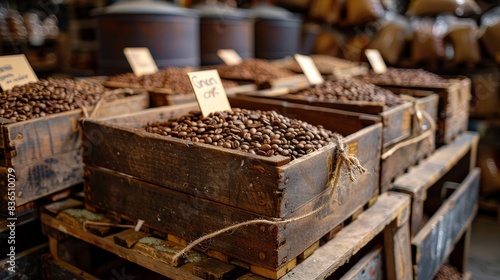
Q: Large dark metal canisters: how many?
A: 3